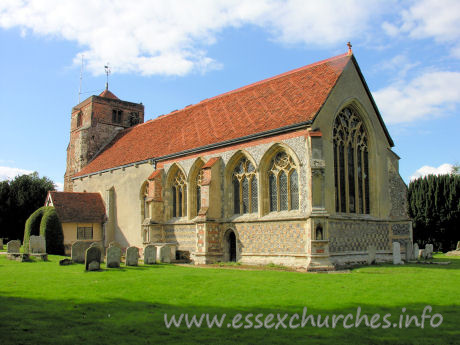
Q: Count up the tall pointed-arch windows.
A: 6